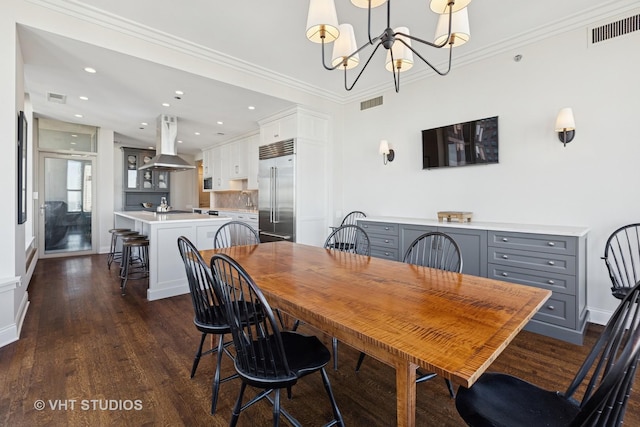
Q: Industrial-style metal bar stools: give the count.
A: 4